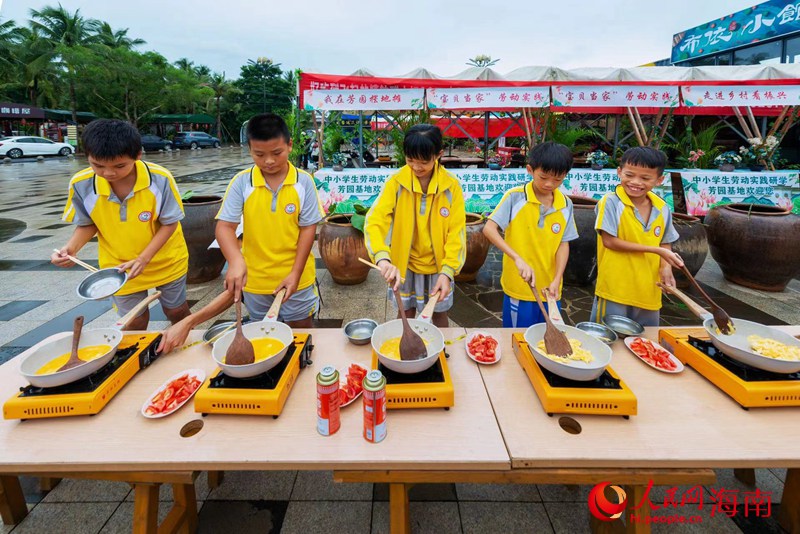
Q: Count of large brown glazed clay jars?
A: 6